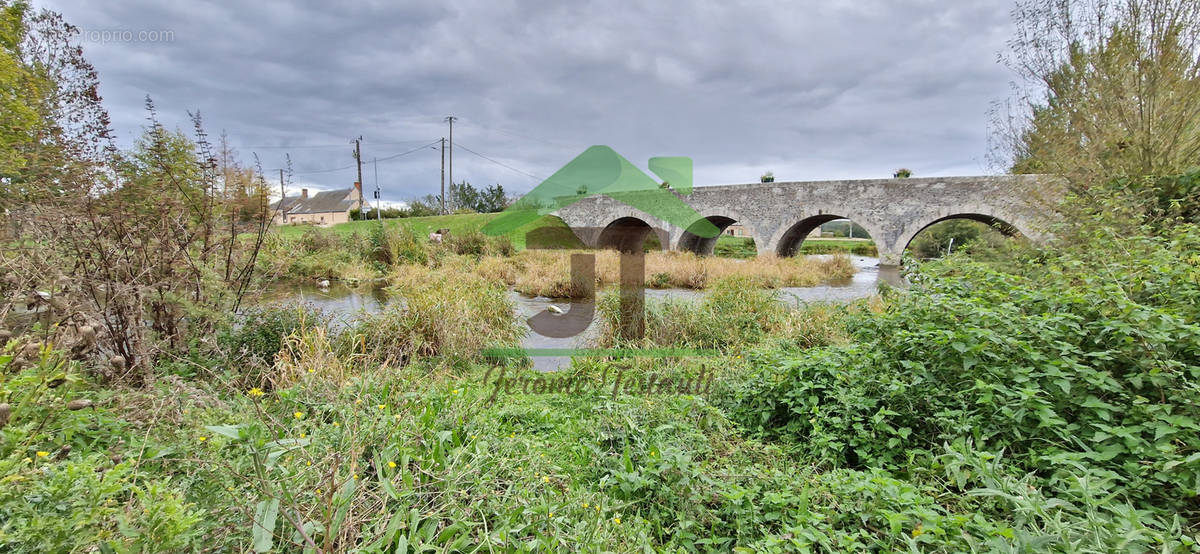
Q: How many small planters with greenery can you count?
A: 4